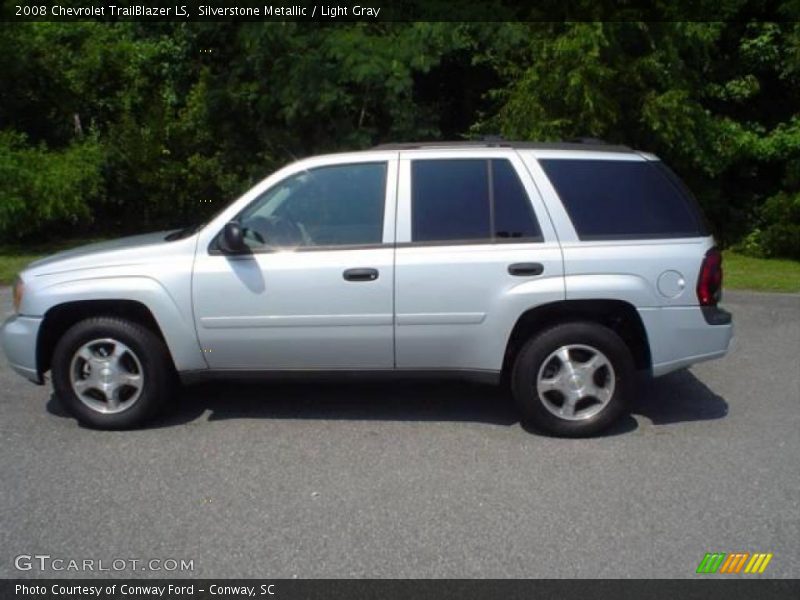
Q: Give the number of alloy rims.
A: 2